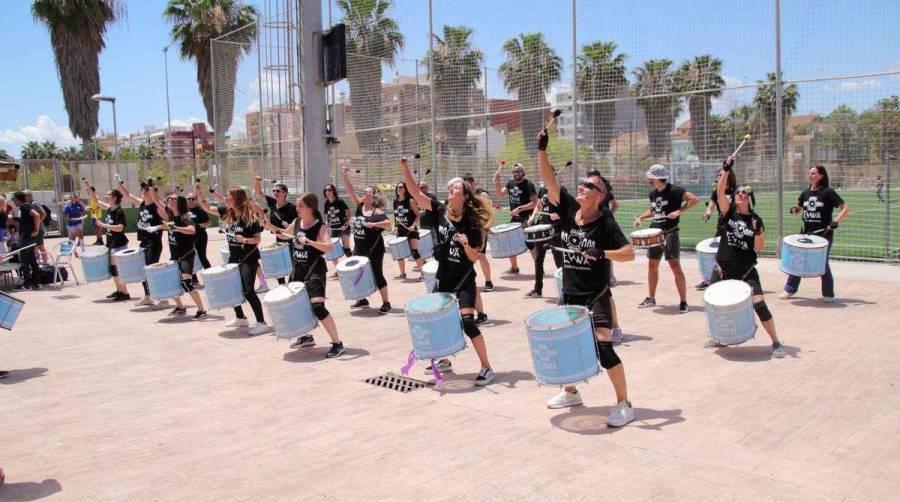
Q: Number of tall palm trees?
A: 9